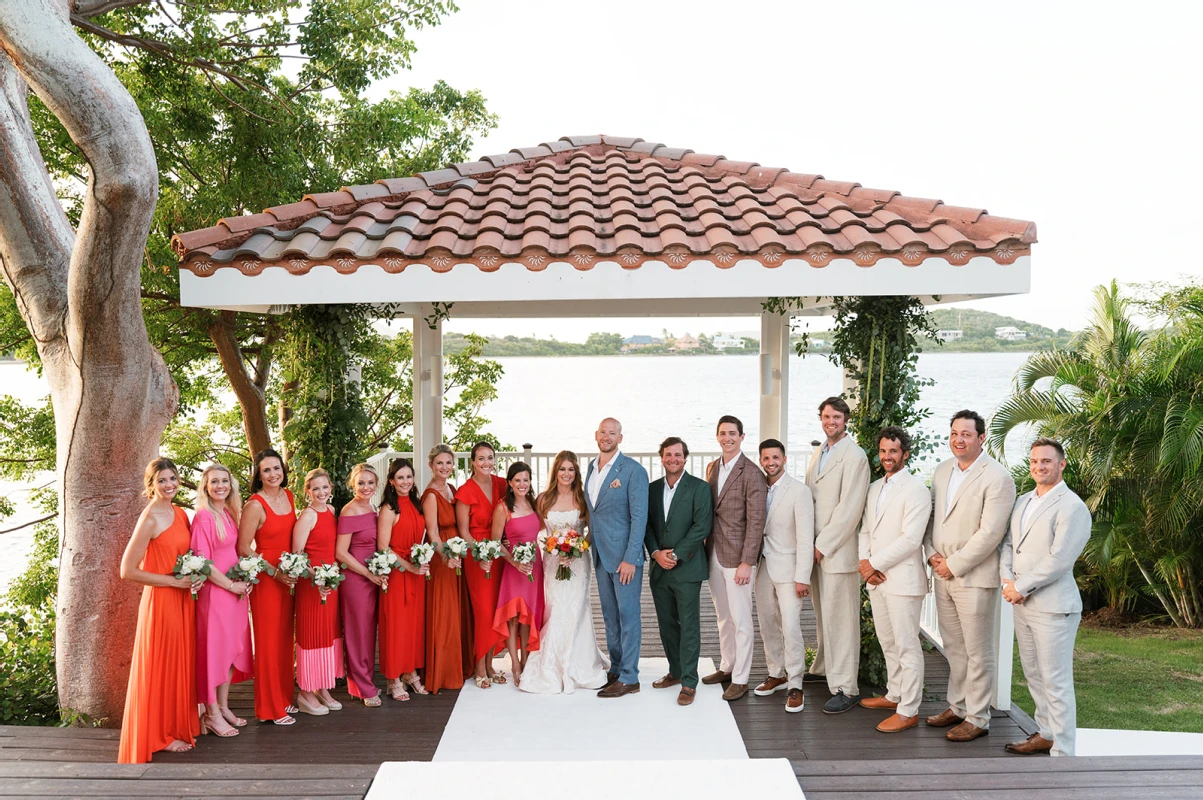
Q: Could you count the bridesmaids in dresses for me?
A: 9